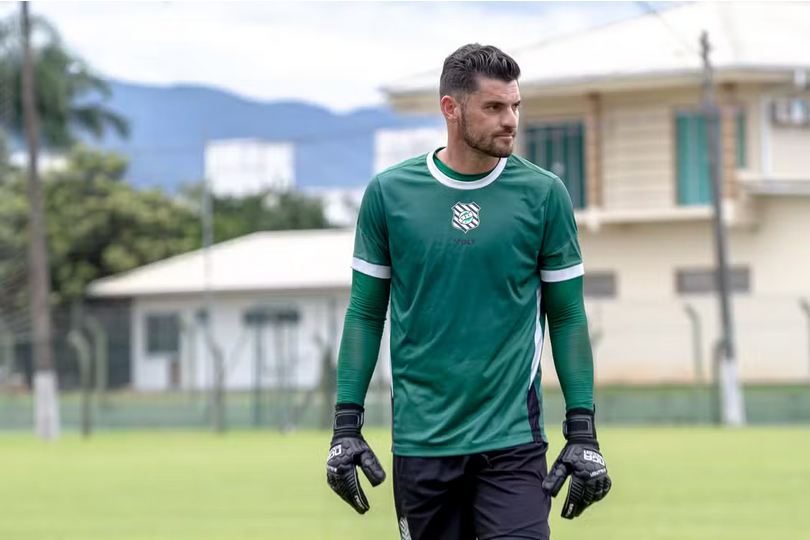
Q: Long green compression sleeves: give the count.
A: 2